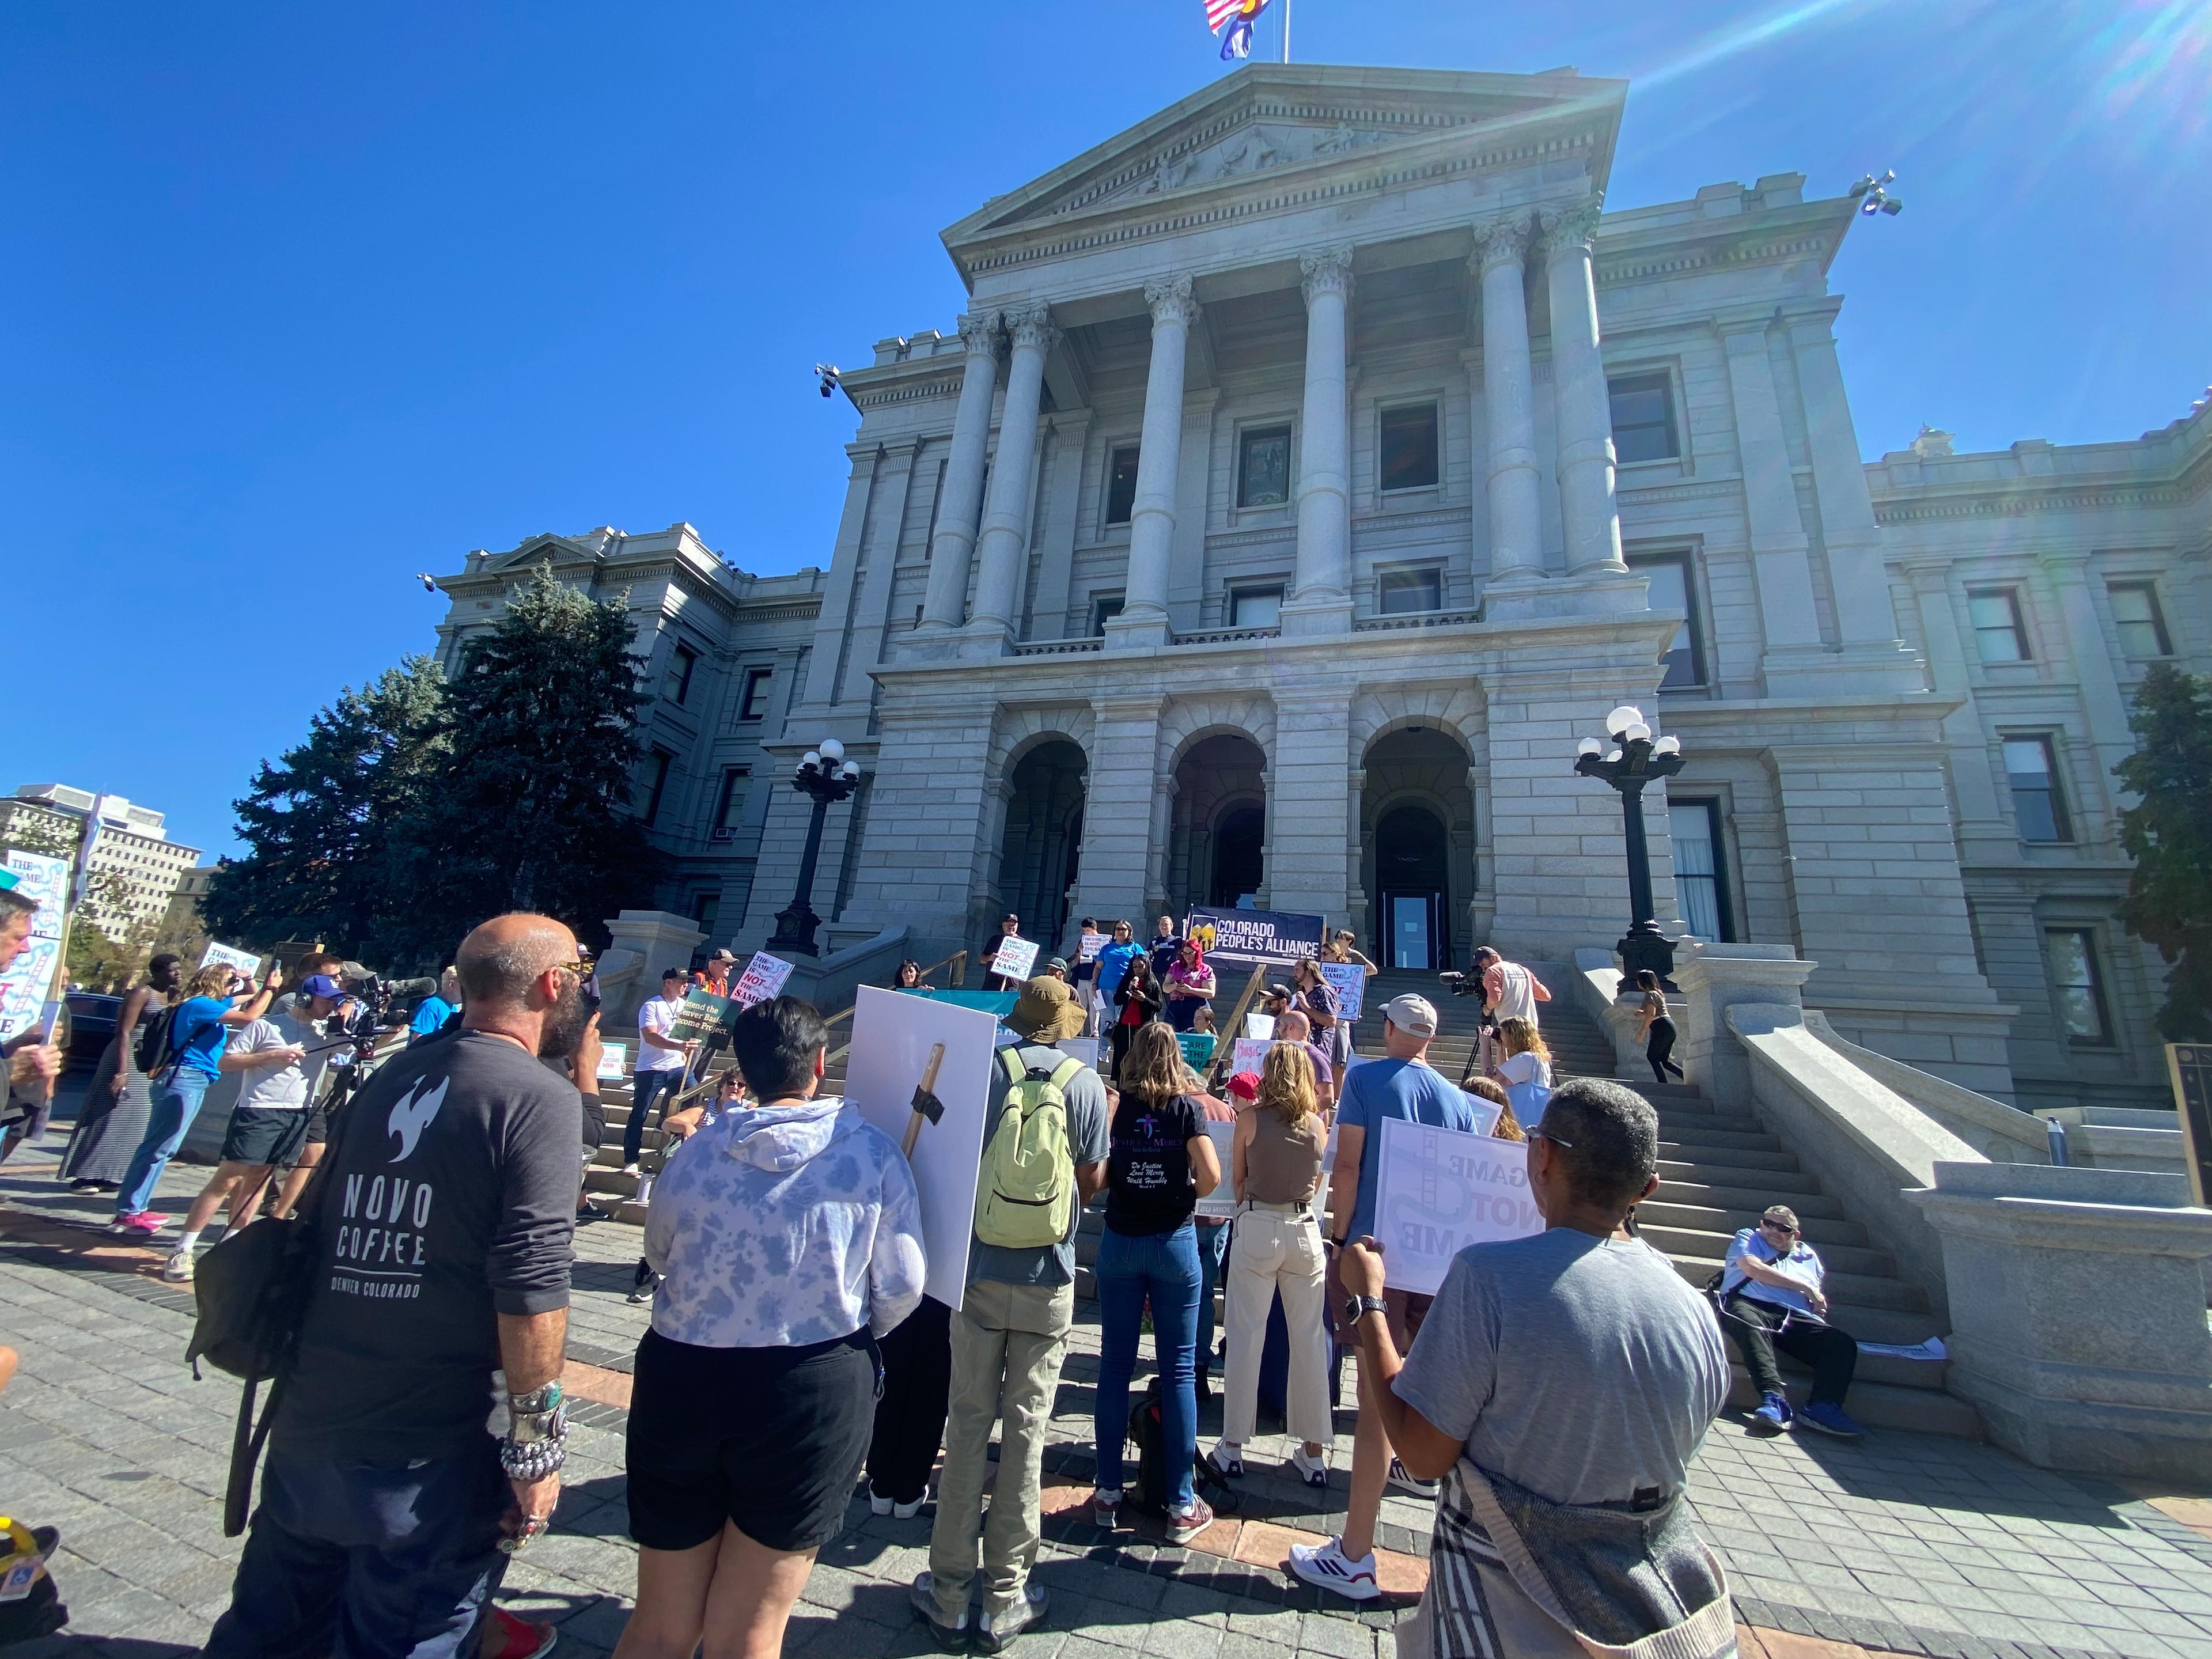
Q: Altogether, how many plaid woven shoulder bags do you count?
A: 0